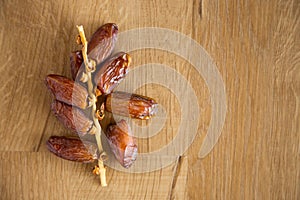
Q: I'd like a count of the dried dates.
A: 8